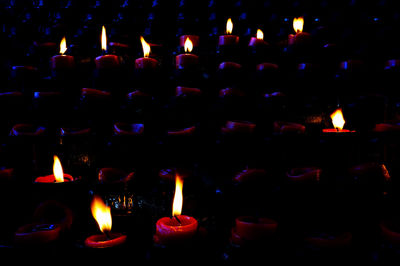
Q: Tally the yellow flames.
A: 11